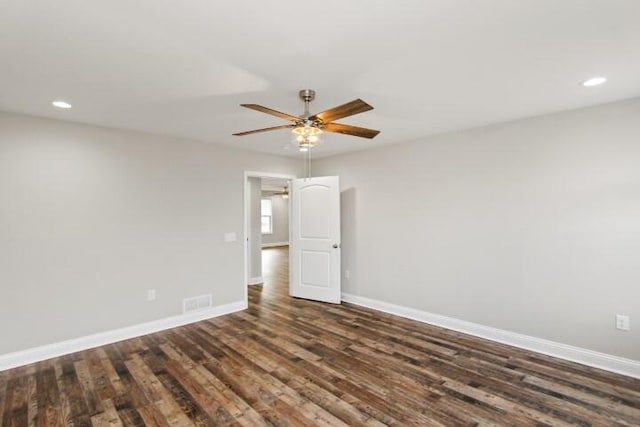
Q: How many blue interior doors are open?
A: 0